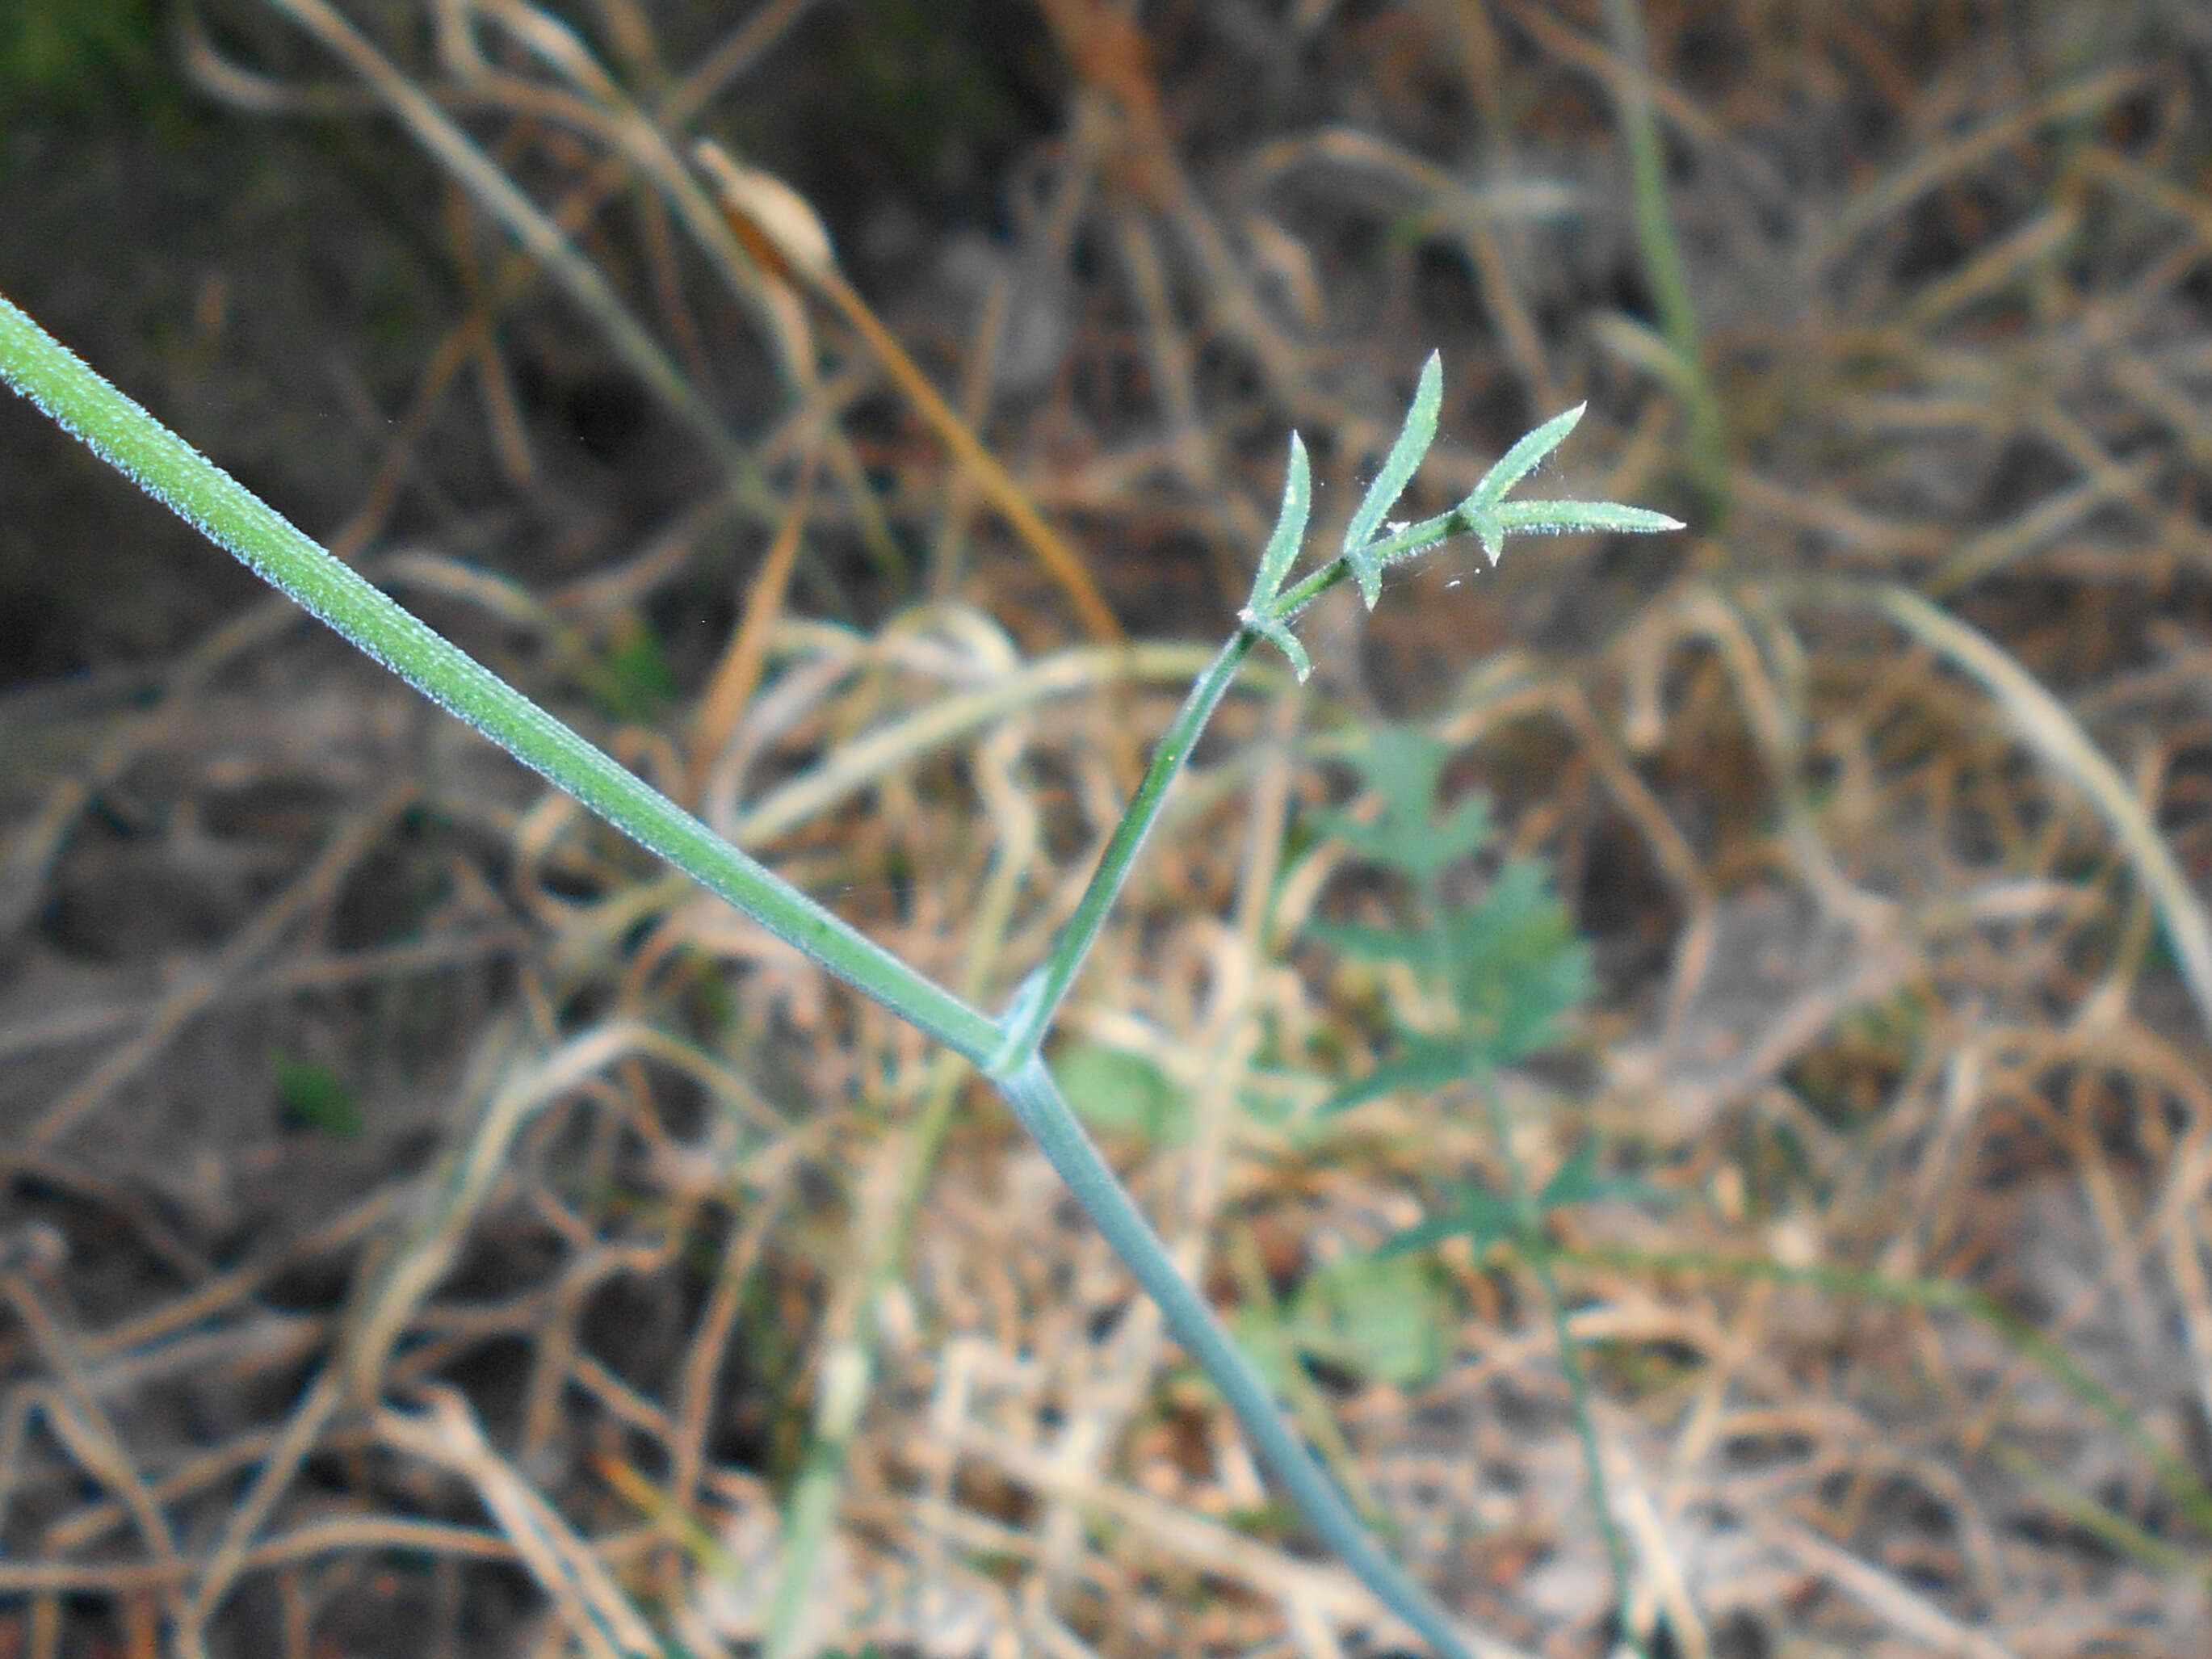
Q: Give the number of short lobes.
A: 3